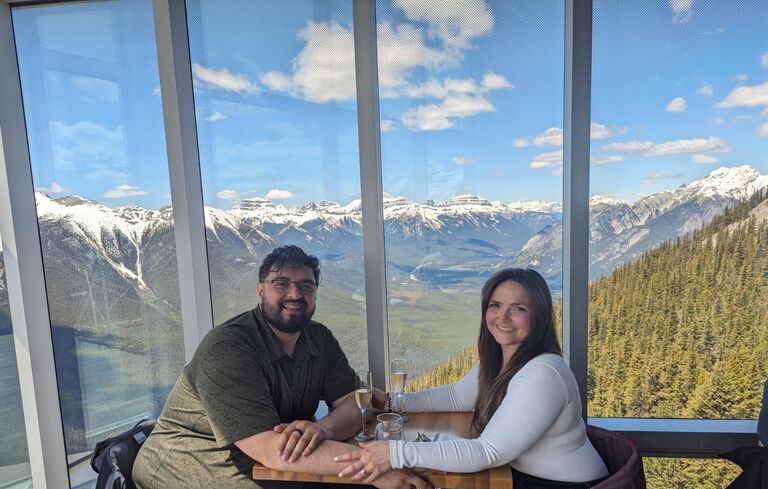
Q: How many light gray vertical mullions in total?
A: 4